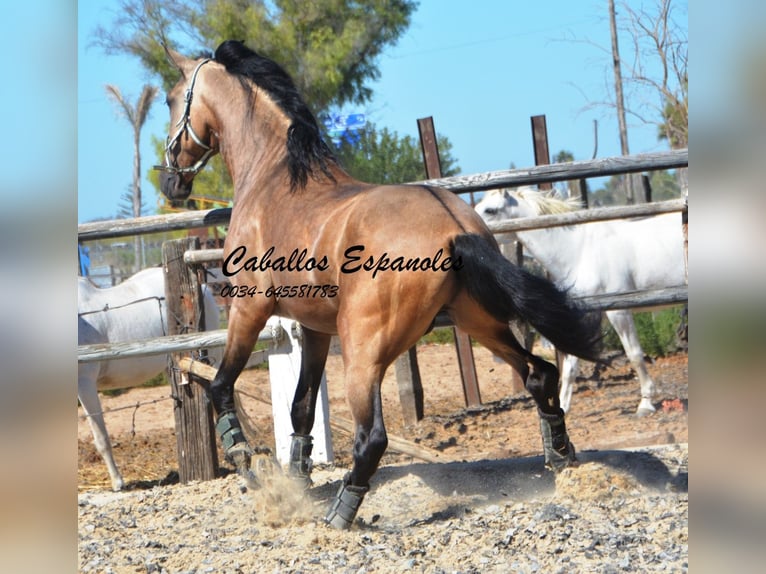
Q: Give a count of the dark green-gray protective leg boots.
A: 4